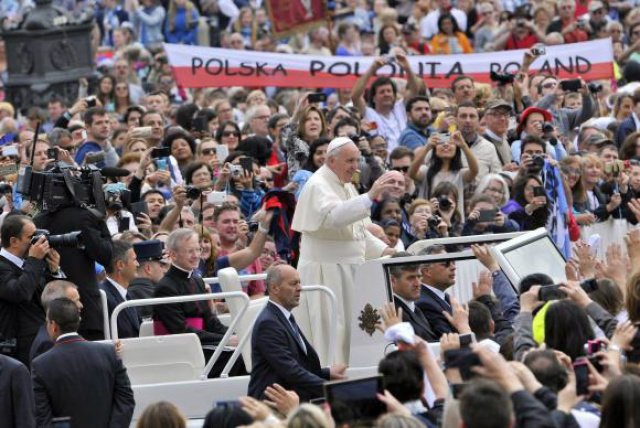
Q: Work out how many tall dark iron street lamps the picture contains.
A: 1